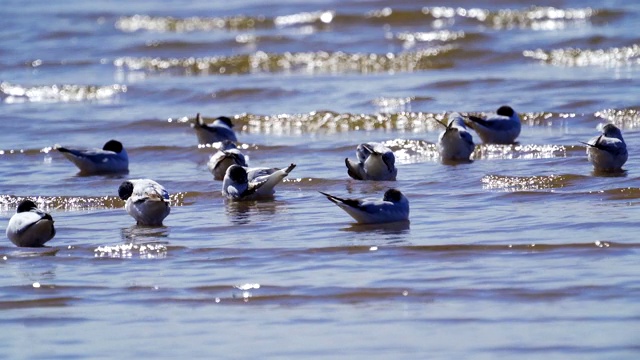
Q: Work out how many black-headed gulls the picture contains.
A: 11